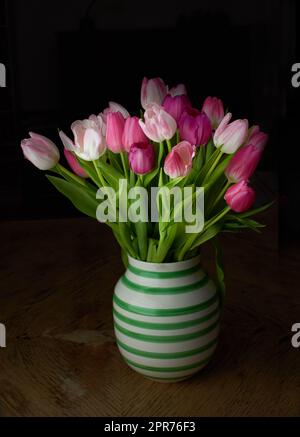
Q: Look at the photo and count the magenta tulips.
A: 3